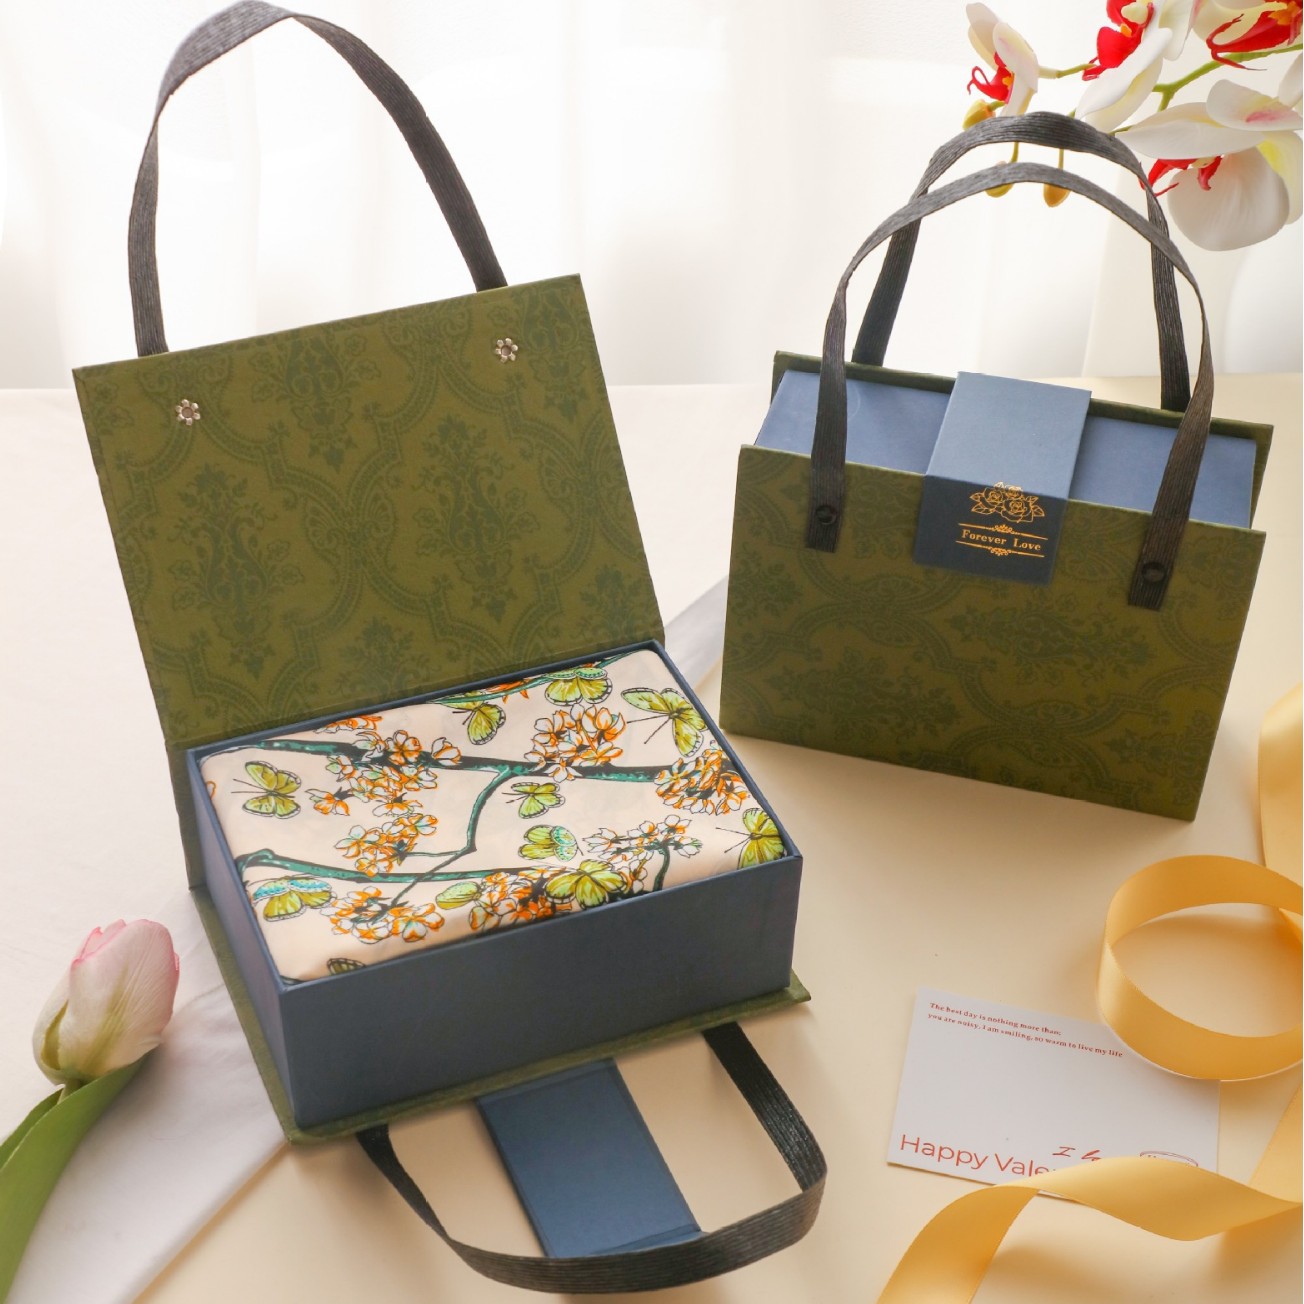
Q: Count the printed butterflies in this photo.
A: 11